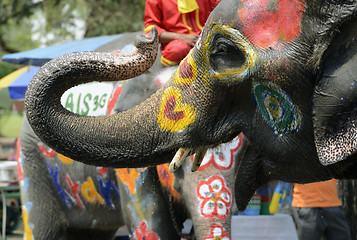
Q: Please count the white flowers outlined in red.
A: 3